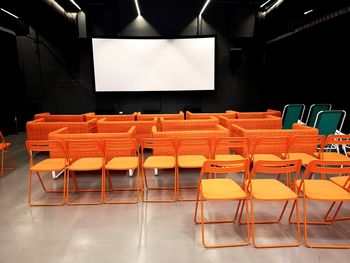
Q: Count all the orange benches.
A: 12